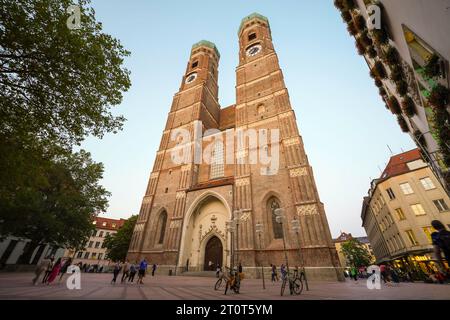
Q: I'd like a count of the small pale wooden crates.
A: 0